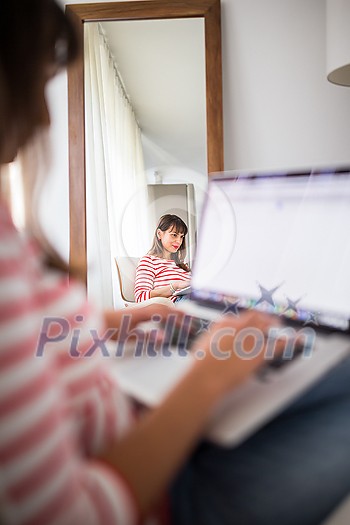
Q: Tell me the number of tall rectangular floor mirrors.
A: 1